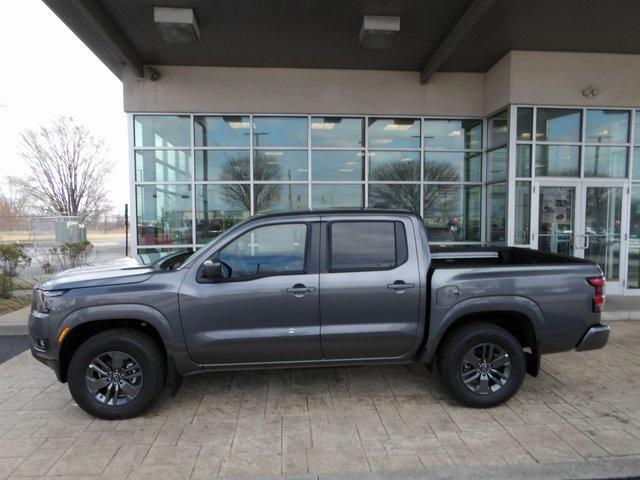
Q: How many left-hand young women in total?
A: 0